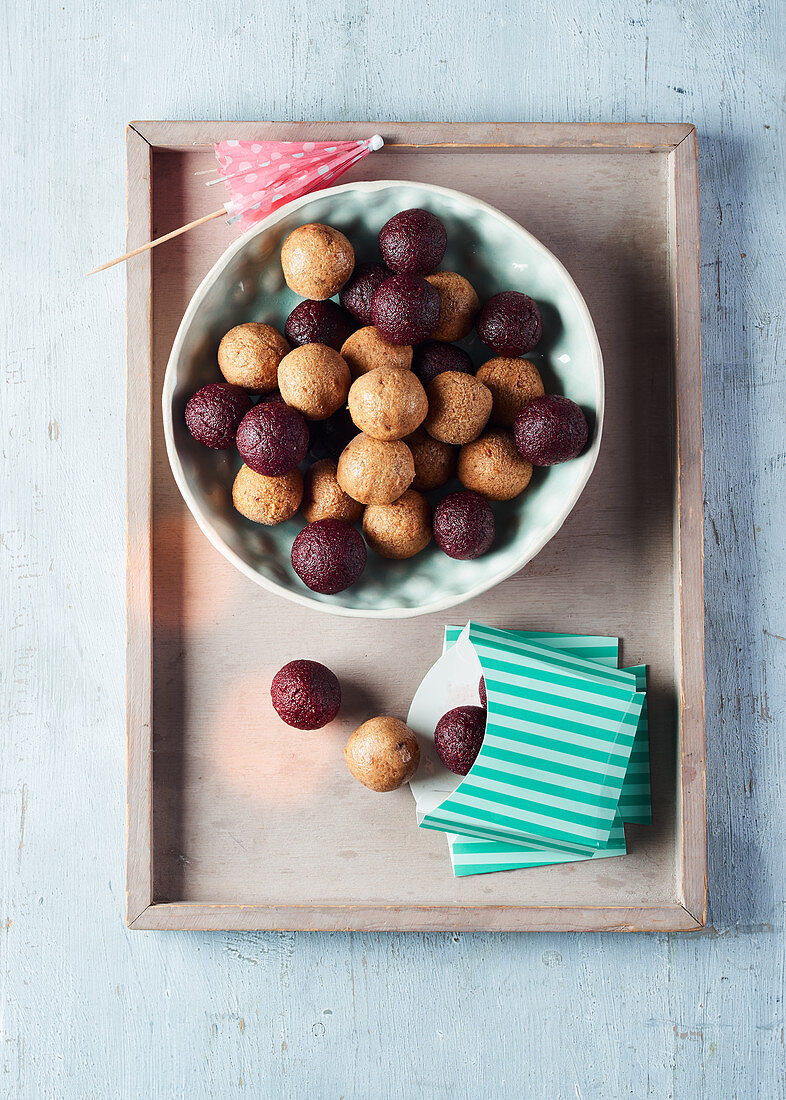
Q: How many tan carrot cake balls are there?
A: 15